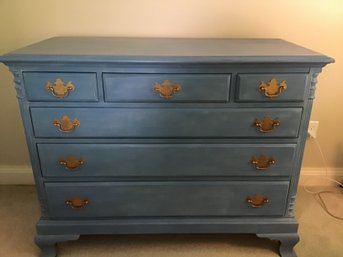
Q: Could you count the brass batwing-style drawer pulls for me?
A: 9